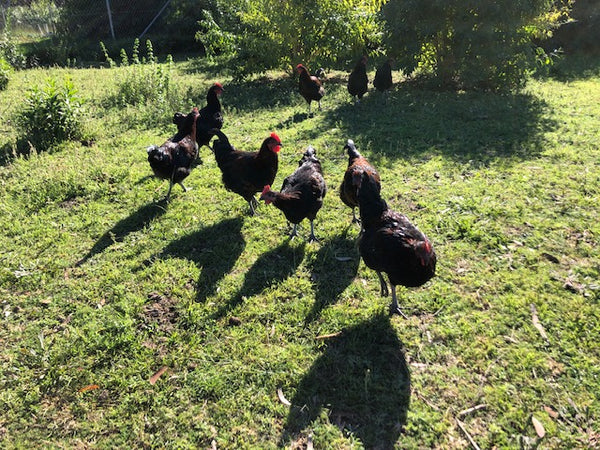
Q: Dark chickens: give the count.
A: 9